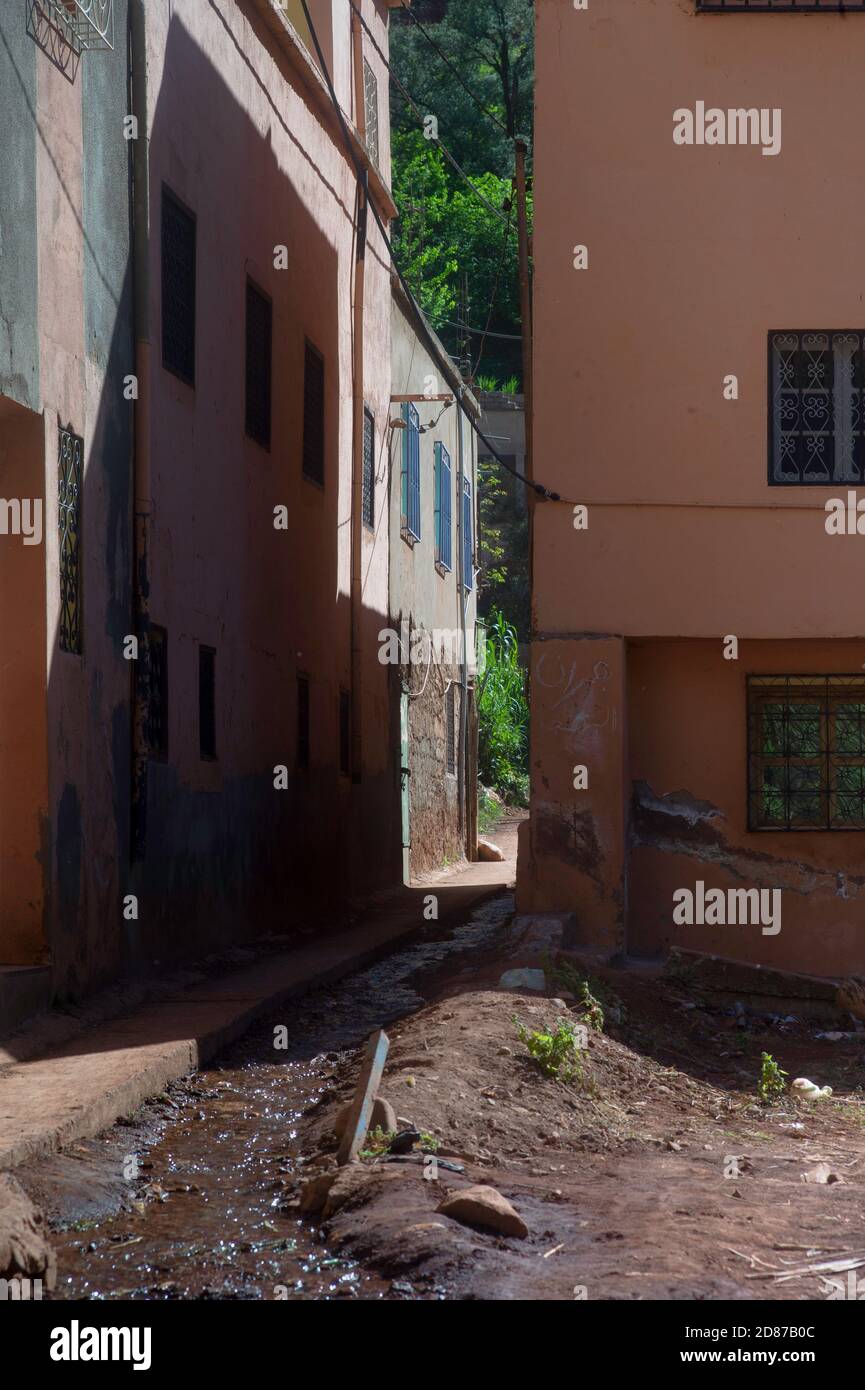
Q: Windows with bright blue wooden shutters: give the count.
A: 3